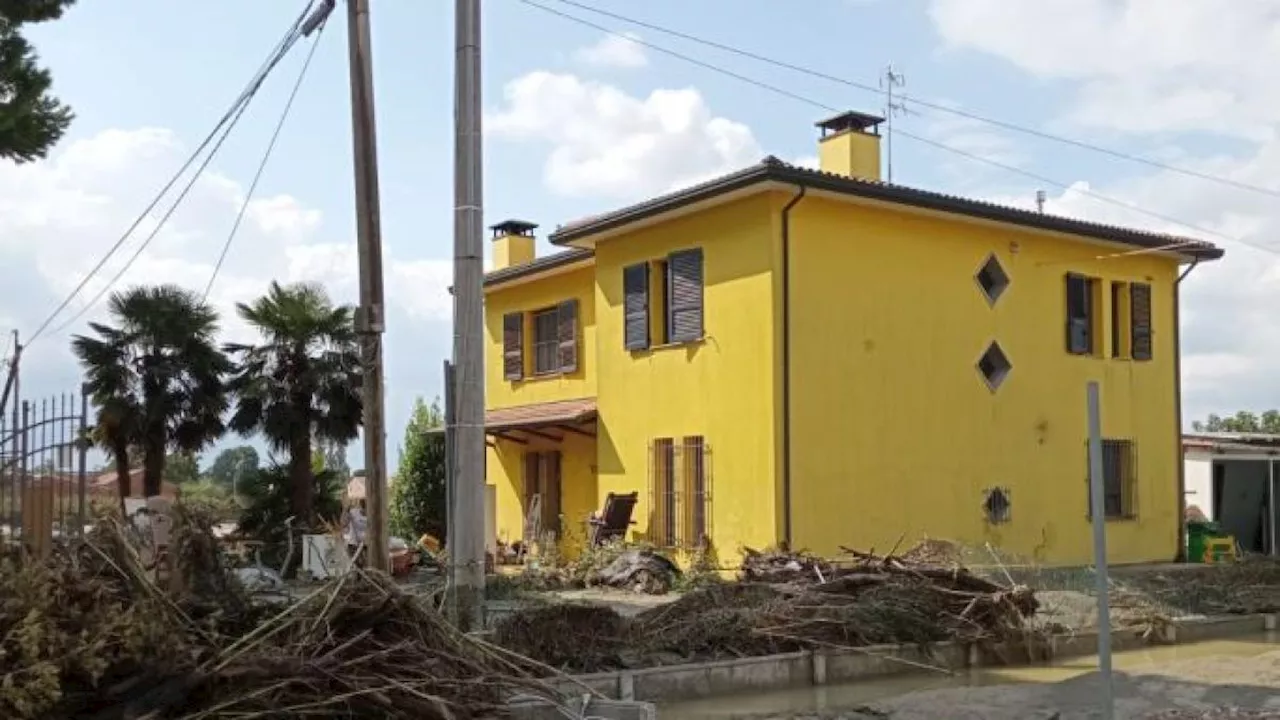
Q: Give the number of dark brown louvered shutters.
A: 6